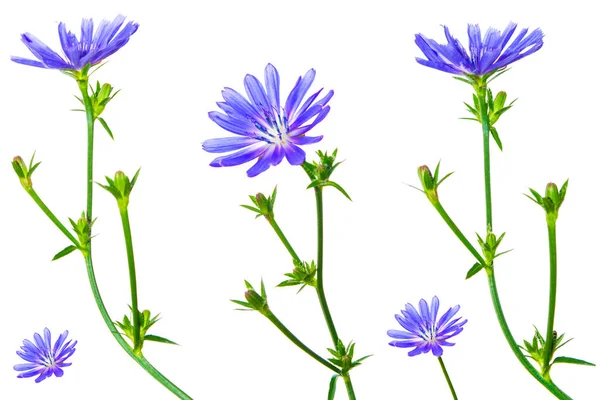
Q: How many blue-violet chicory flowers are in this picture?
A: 5